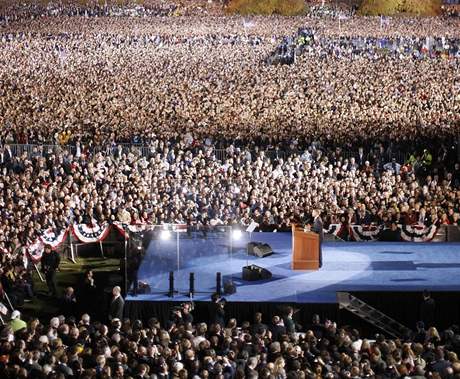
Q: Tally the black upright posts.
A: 3